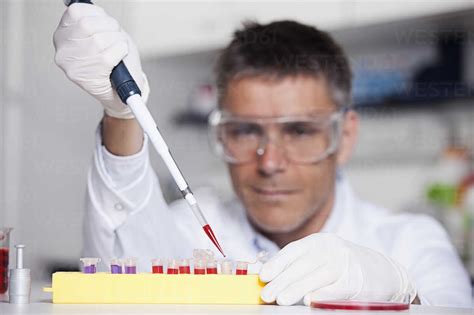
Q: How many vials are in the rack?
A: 10